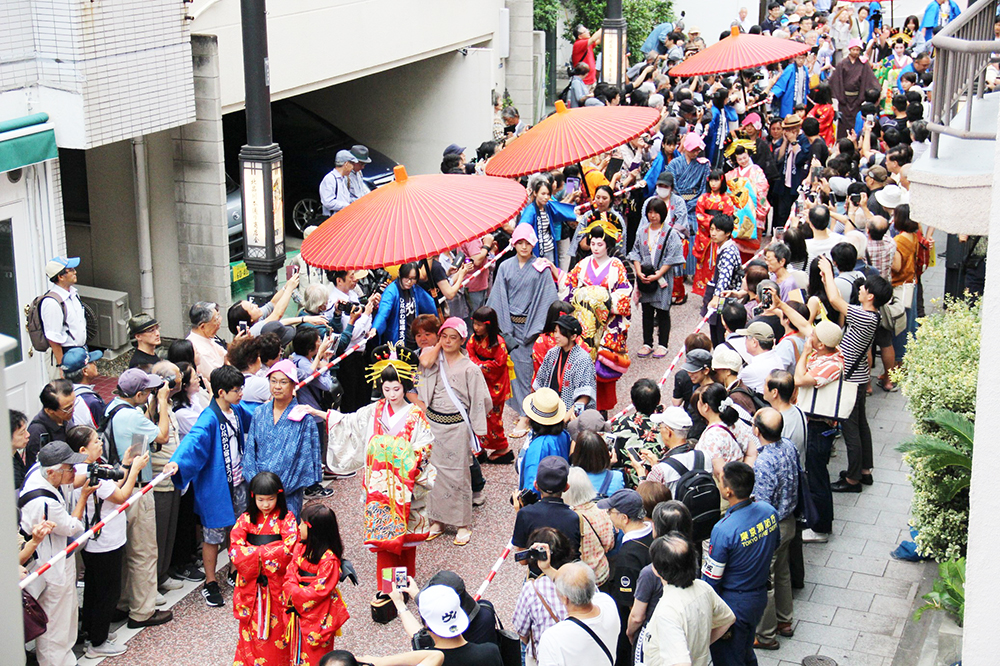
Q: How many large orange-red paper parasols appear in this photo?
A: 3